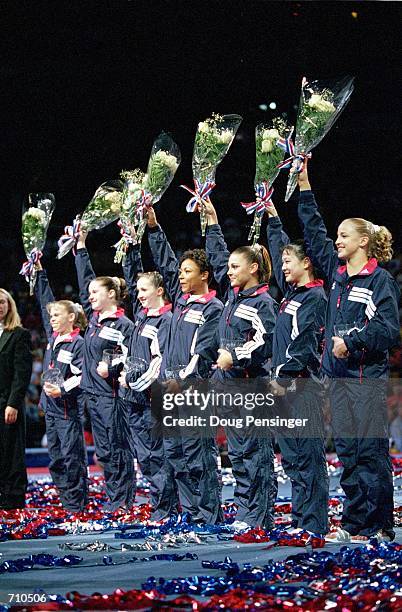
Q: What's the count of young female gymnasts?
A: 7